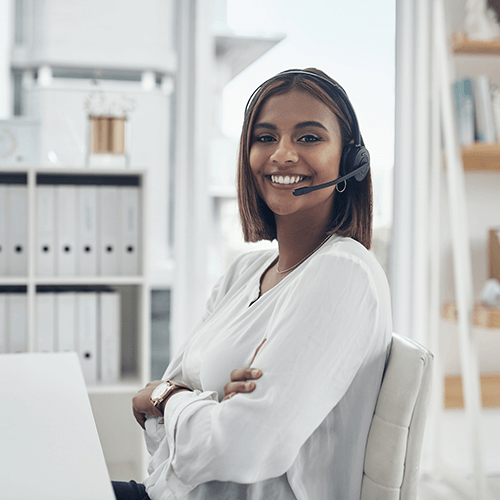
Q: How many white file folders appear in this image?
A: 13